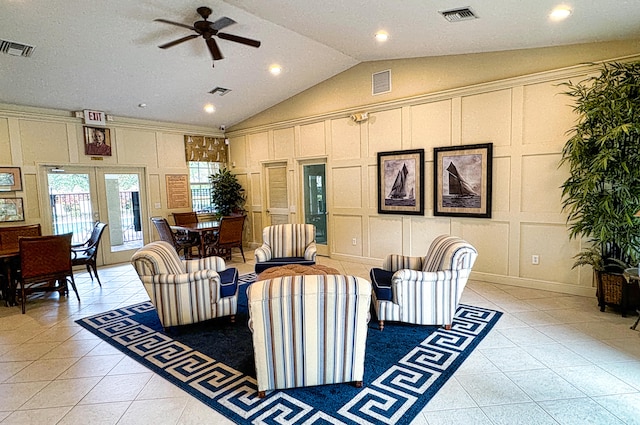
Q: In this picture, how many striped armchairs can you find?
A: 4